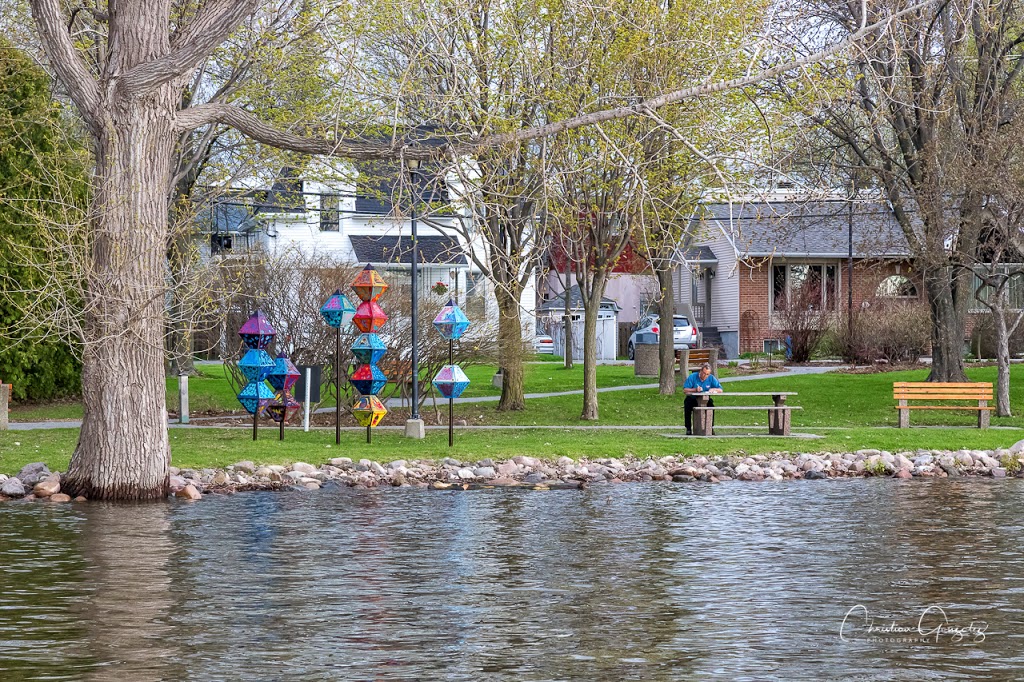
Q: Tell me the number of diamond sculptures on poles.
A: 13